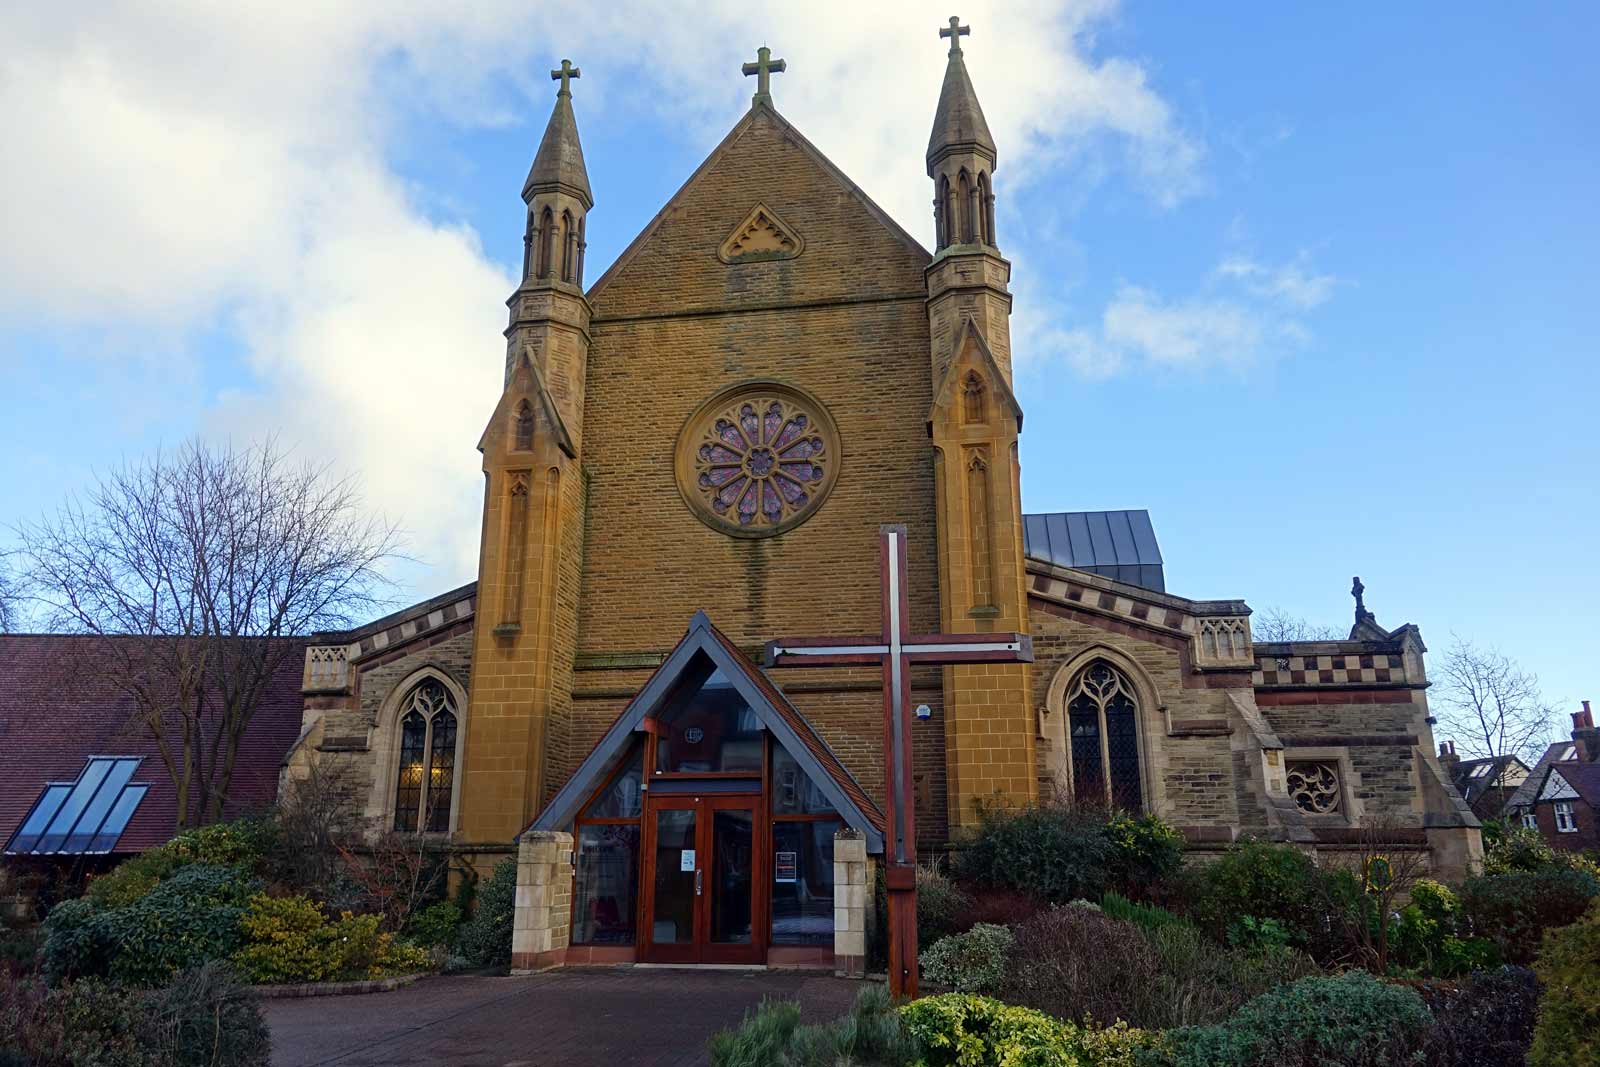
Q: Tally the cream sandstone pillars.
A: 2